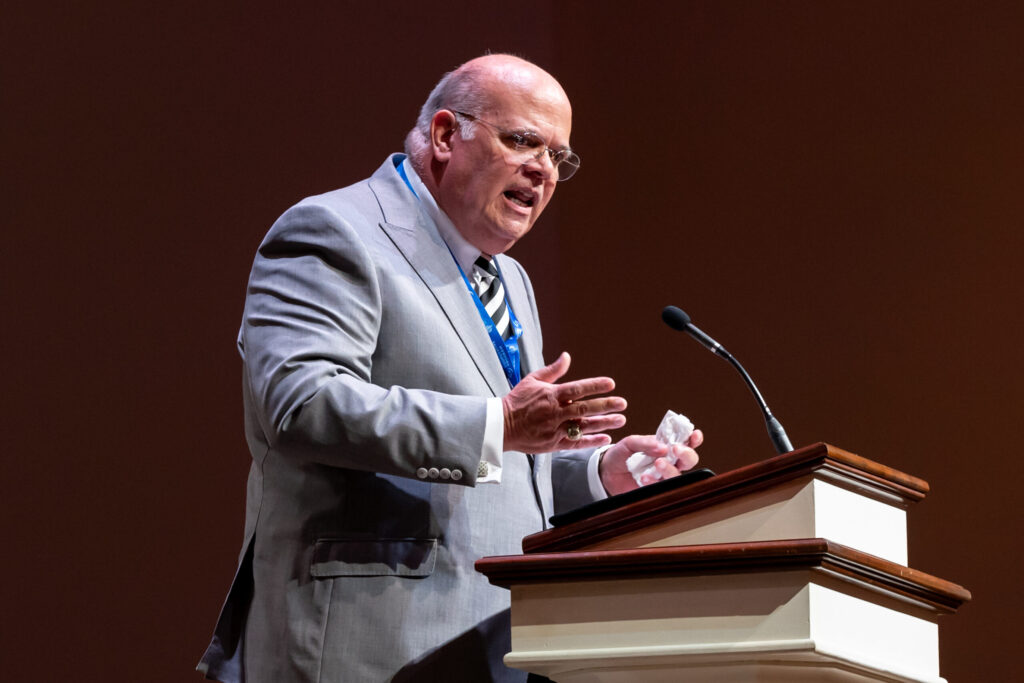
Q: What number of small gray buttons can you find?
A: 4